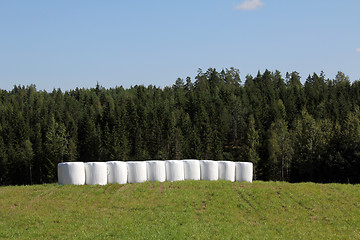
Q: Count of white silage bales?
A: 10